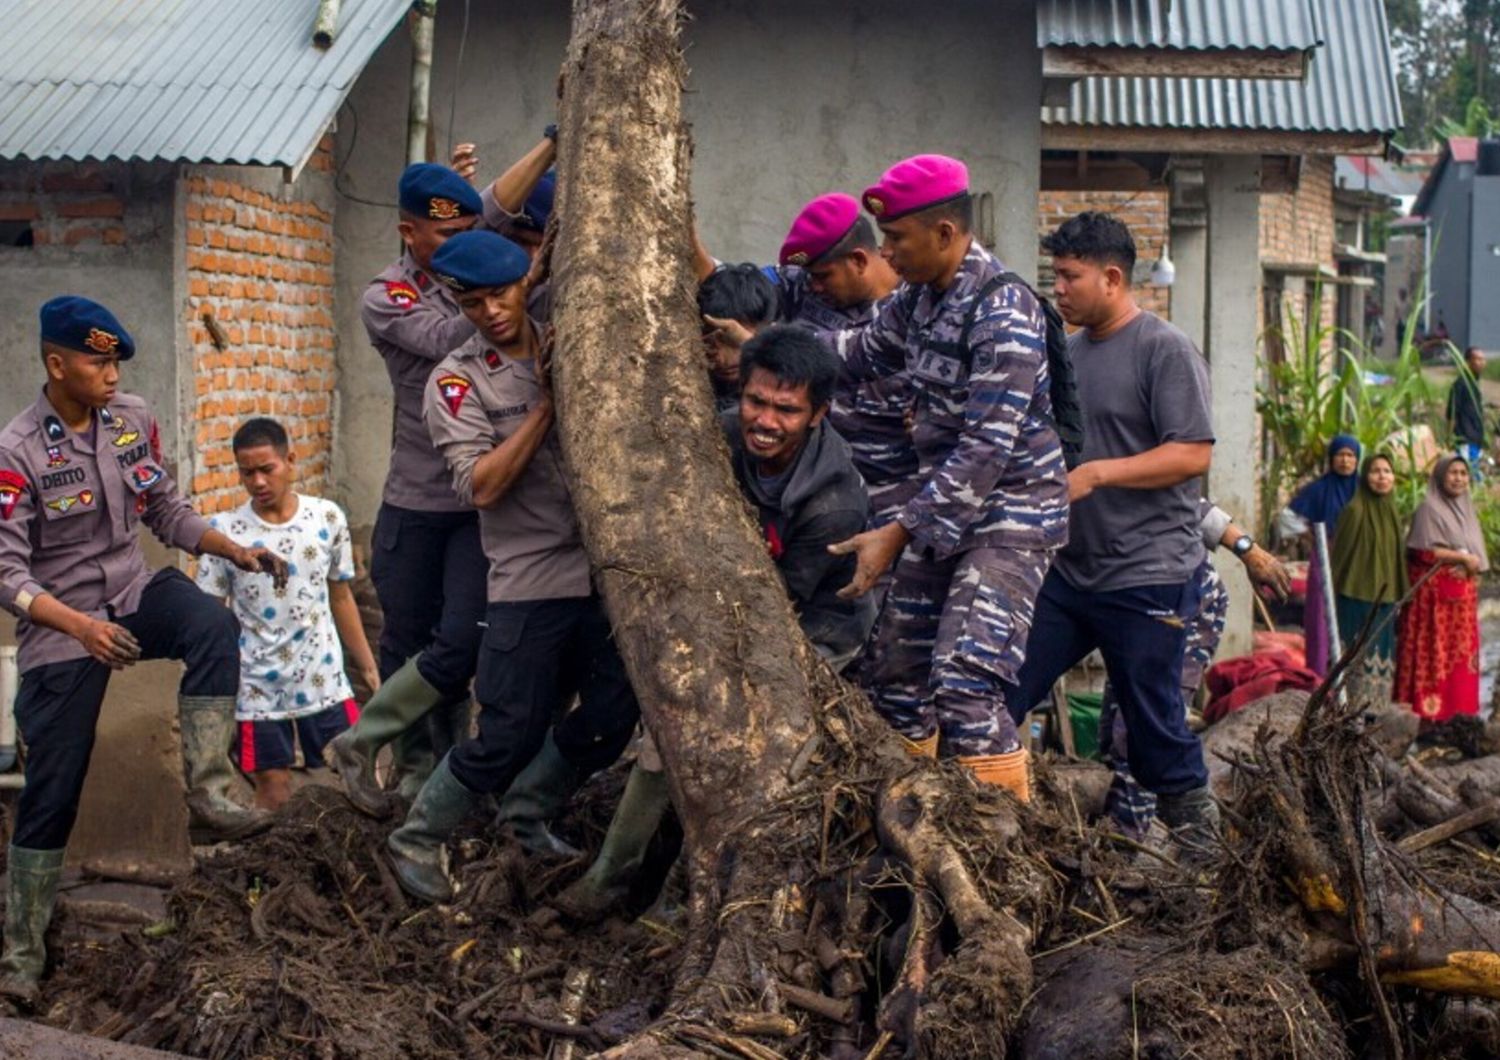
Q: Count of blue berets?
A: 4